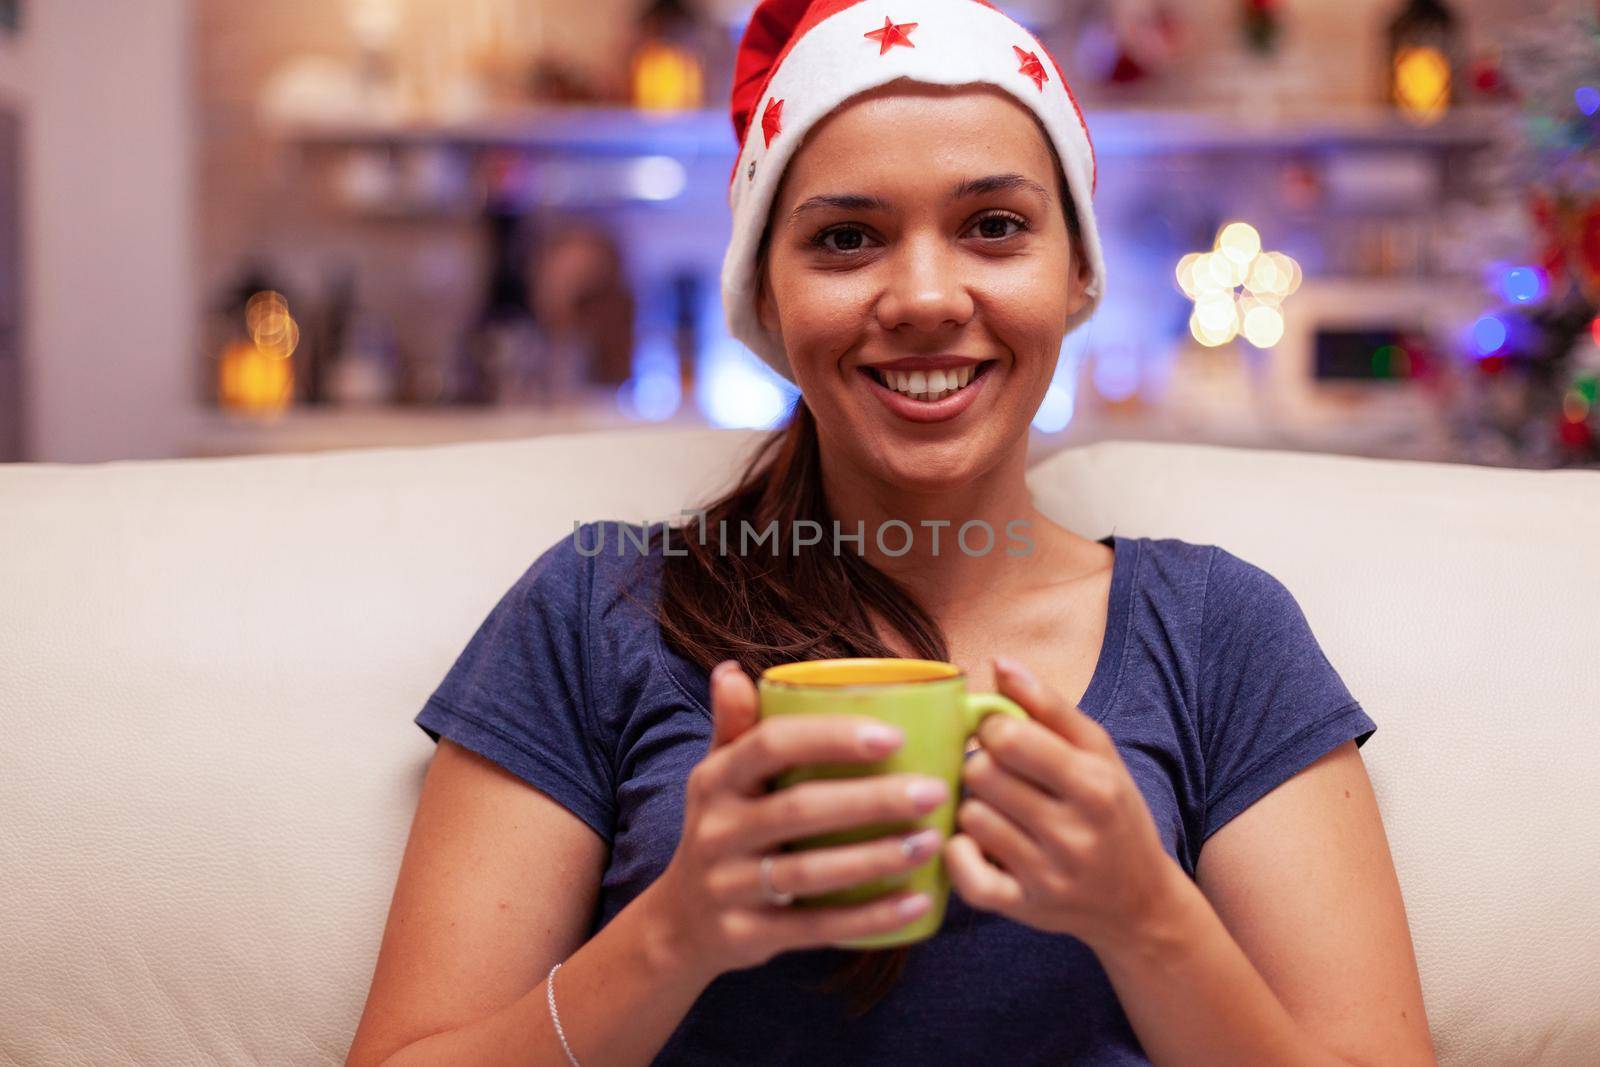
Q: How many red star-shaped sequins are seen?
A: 3